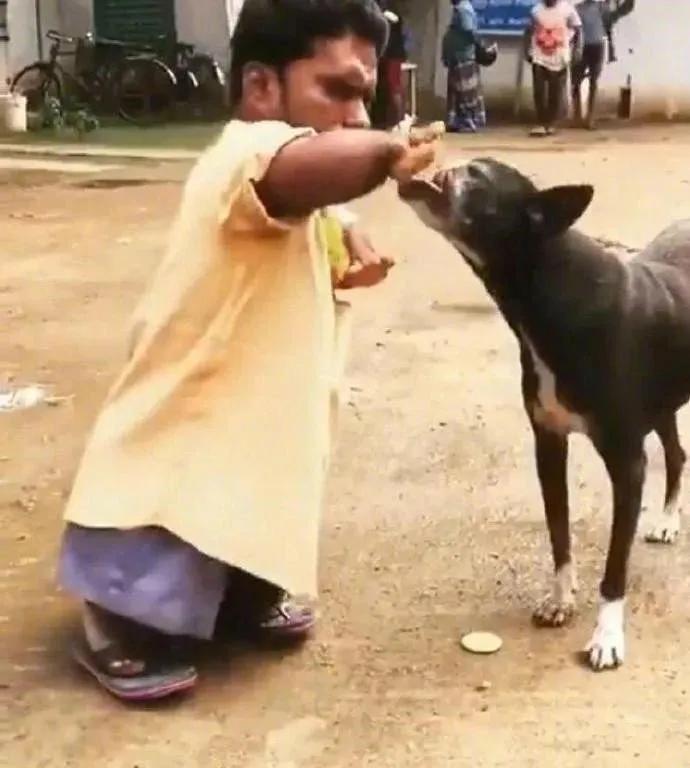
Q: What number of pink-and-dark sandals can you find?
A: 2